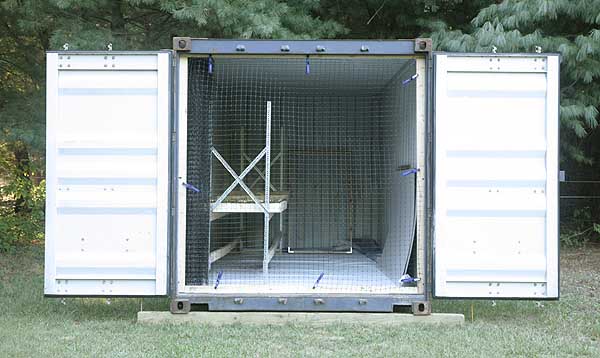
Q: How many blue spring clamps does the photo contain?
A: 8